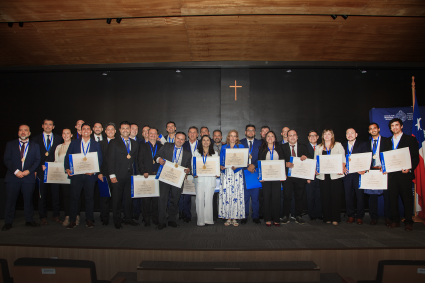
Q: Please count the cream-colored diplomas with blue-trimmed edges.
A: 13